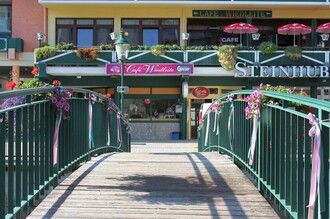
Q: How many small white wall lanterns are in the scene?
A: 5